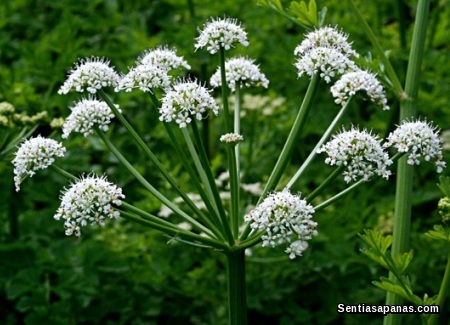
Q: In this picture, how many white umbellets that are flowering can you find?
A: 15